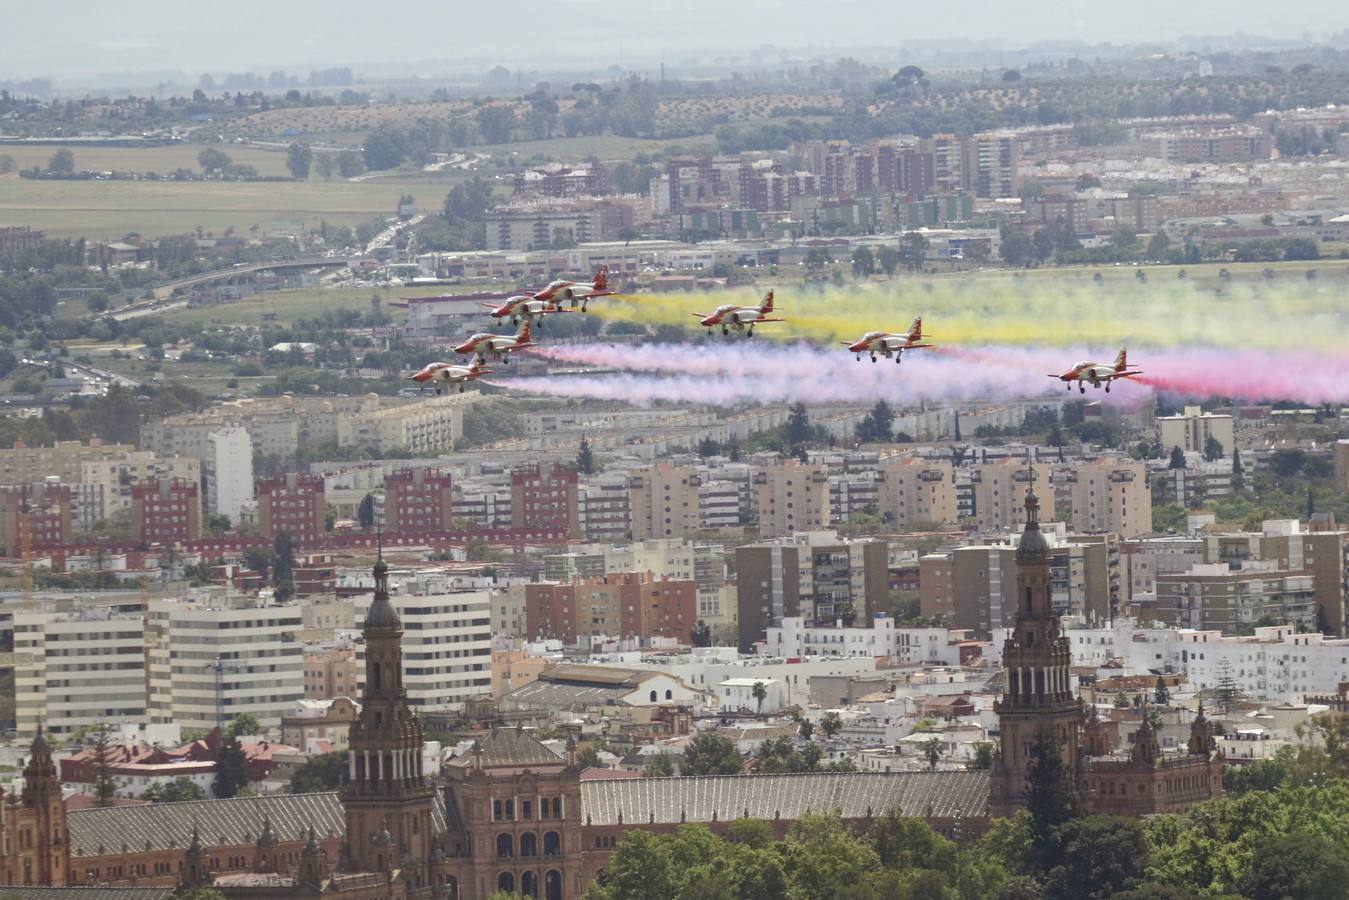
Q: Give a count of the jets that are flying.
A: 7